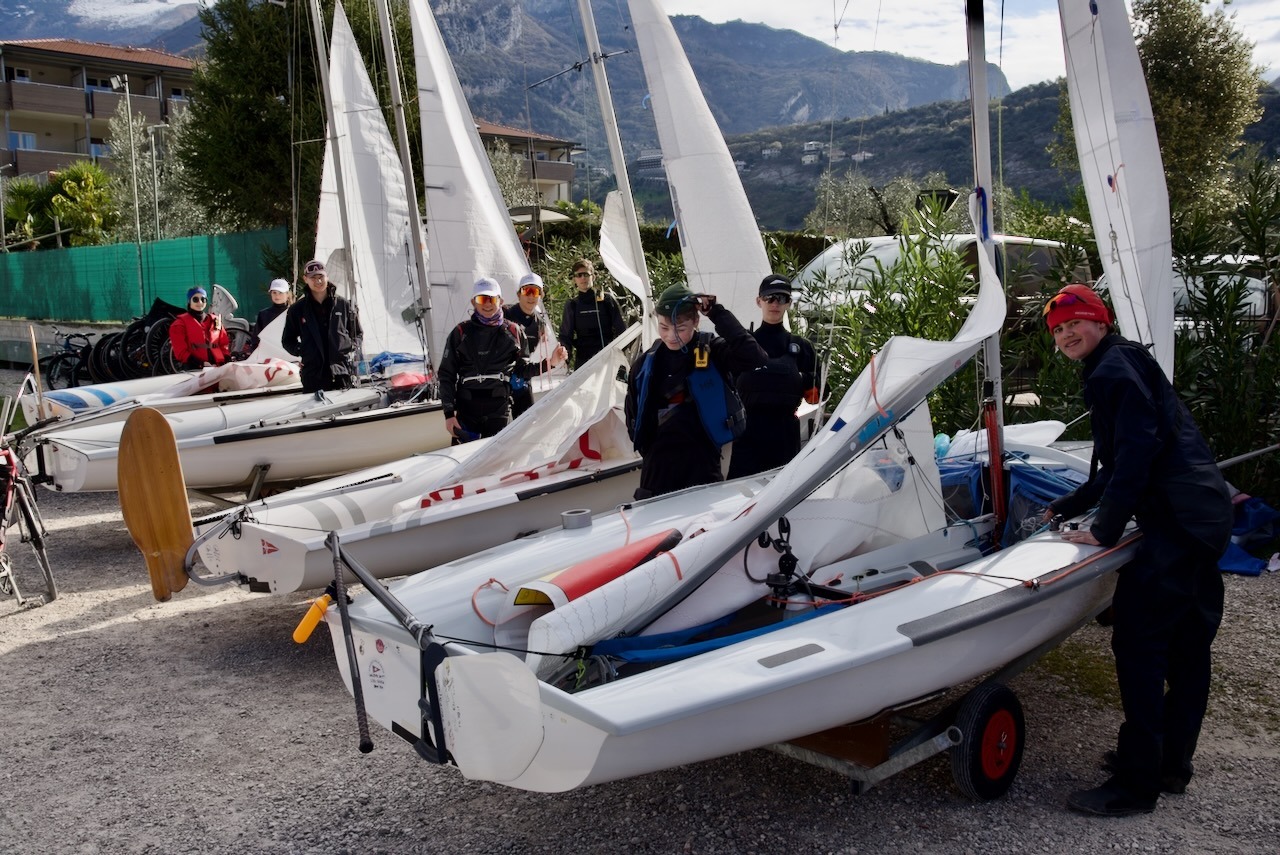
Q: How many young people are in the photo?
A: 9